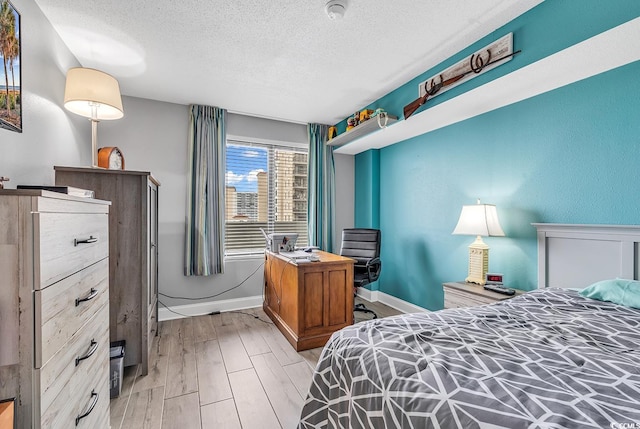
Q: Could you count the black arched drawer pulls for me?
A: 4